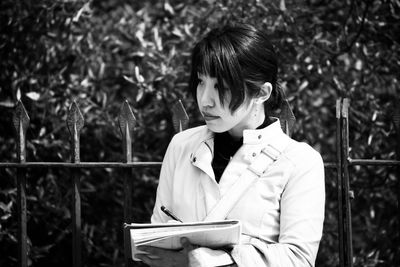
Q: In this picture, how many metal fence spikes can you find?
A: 5